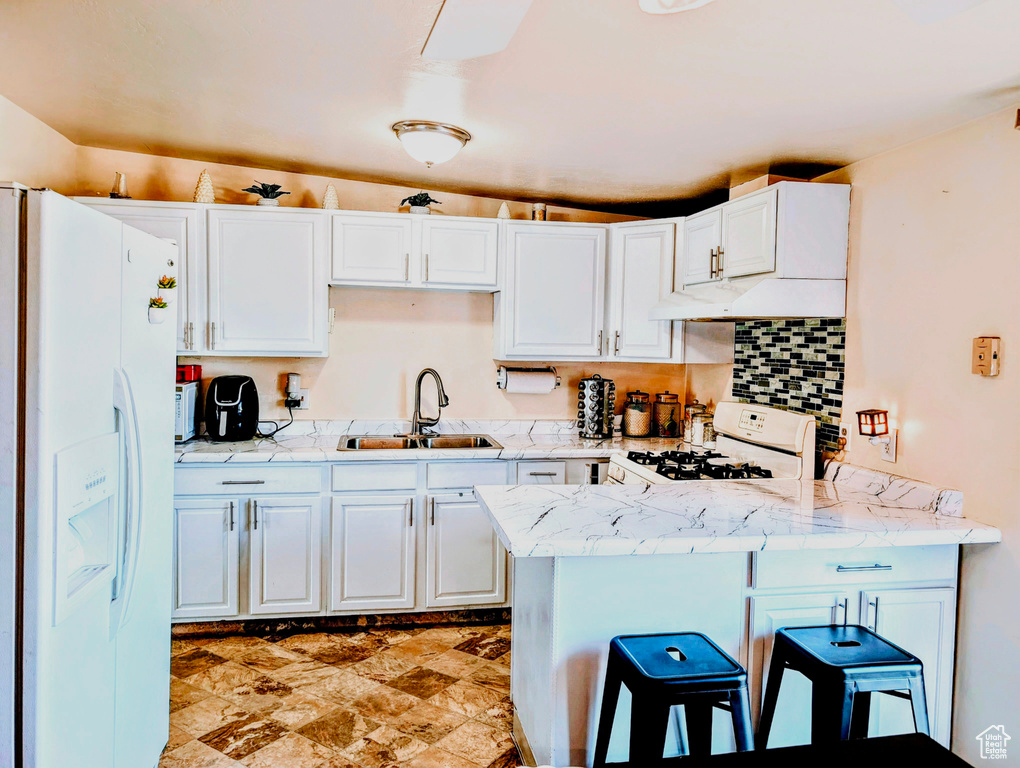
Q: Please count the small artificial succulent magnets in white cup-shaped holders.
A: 2